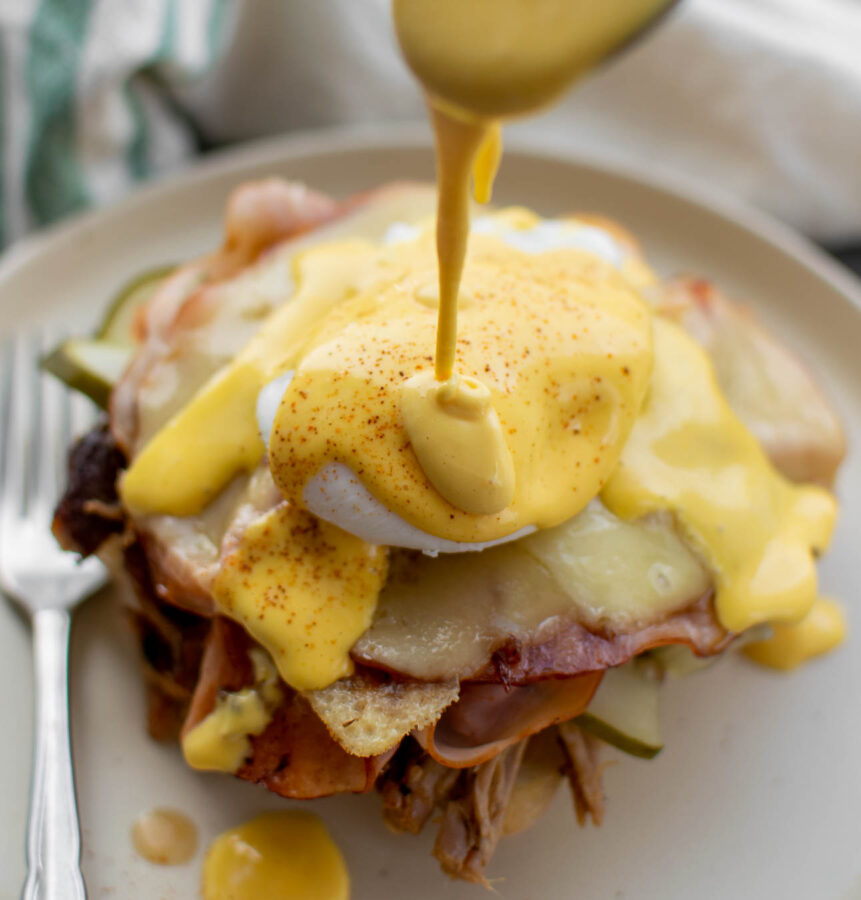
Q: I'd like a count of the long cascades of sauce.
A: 1